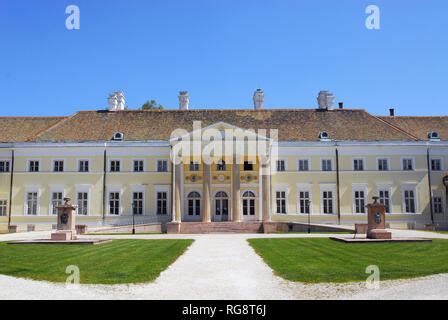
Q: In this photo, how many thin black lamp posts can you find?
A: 2